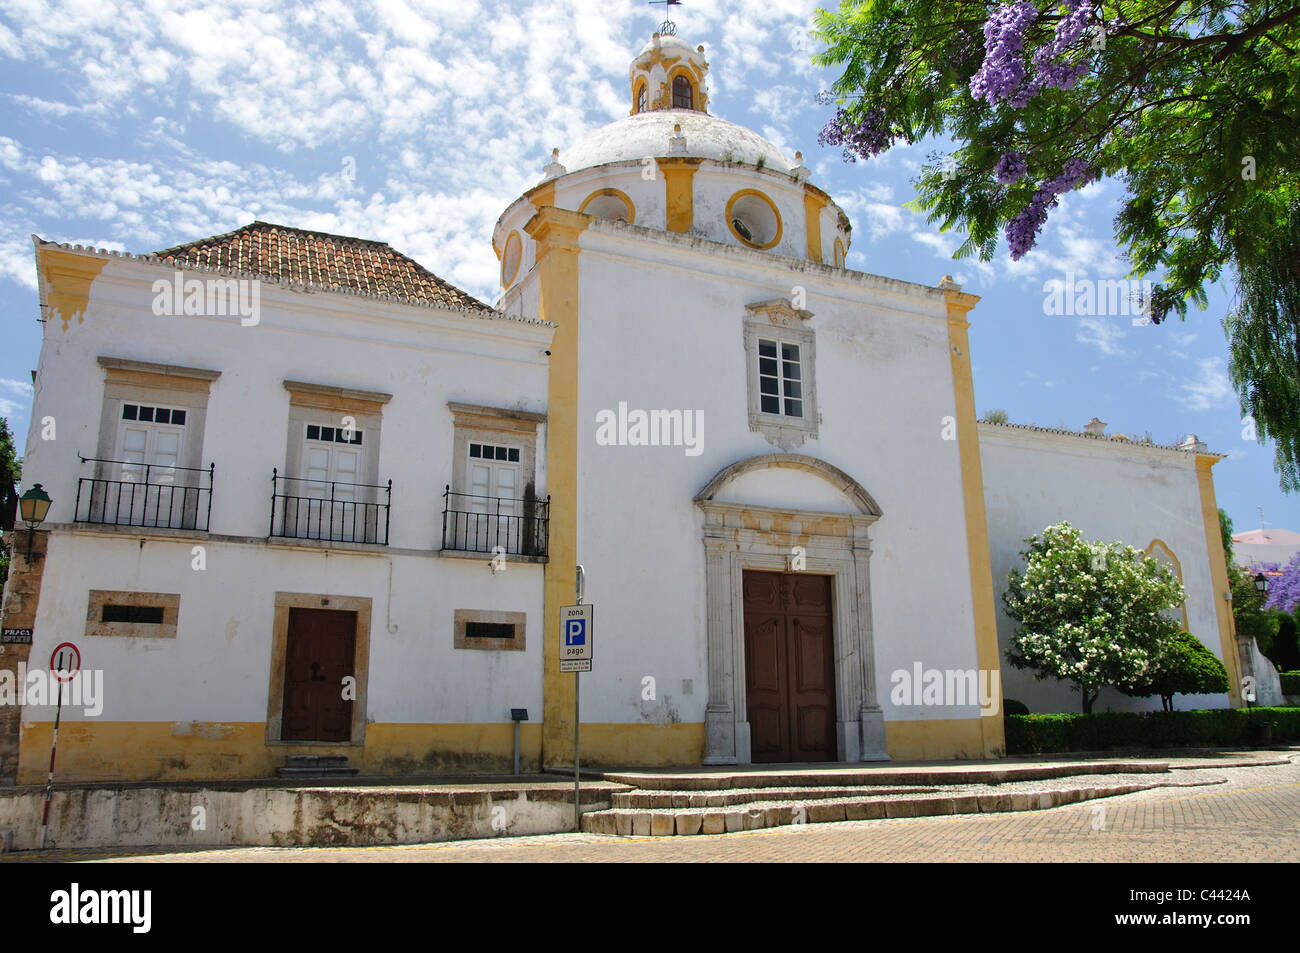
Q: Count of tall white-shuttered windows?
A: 3